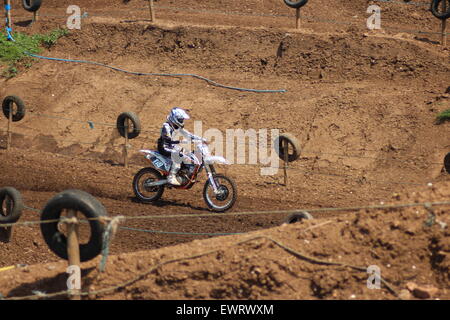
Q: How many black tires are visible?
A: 12